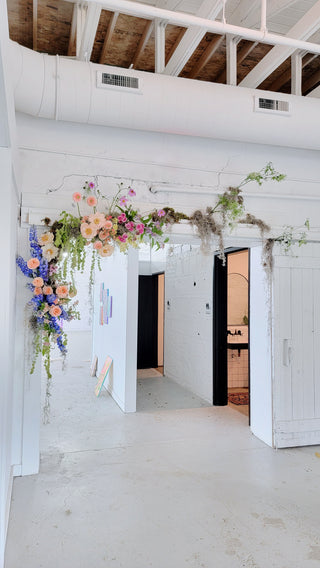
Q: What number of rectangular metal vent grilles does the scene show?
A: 2